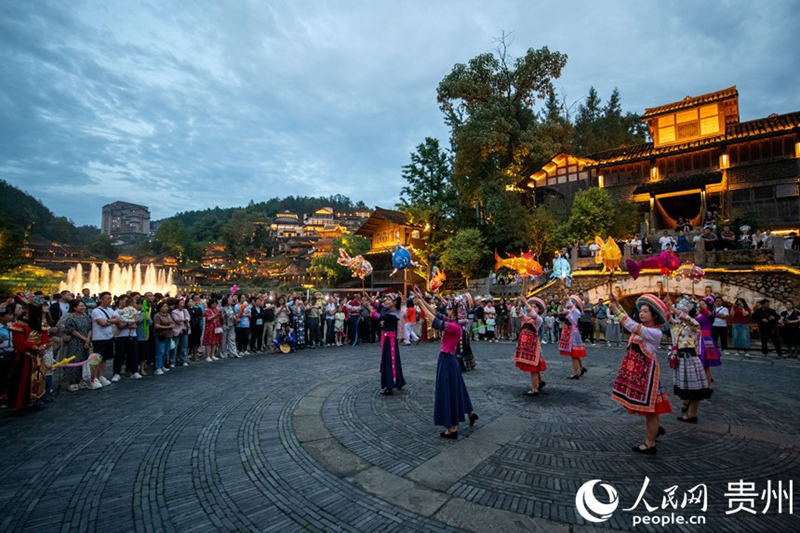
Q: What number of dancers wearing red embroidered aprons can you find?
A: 3